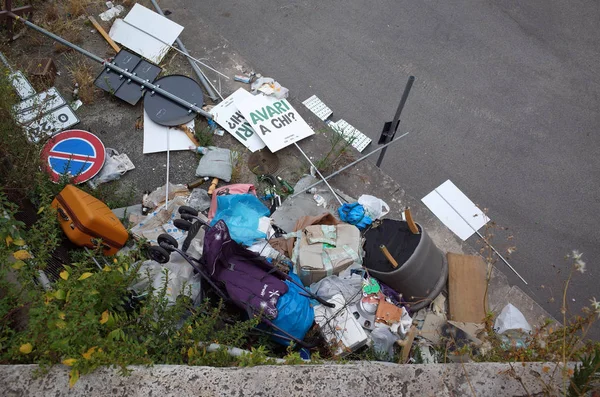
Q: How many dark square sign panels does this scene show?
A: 2